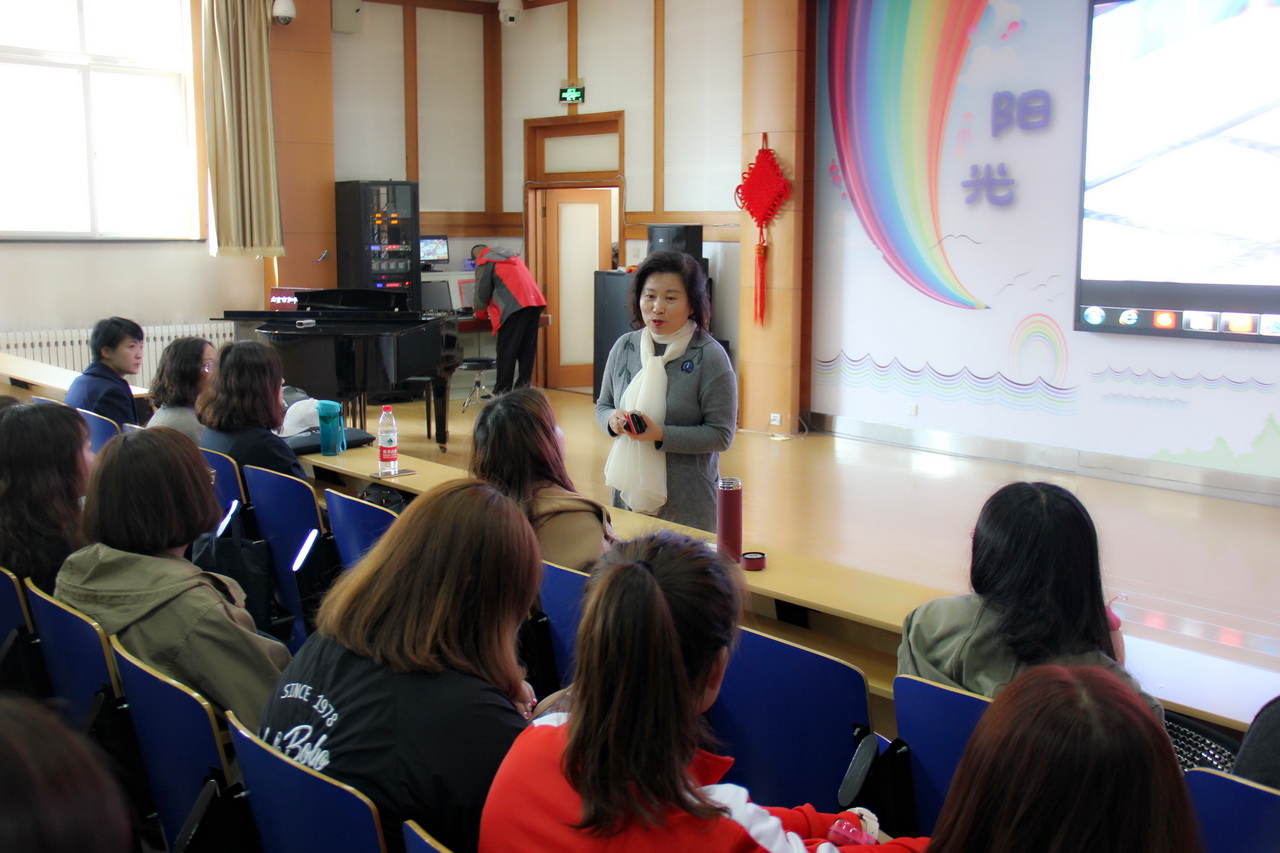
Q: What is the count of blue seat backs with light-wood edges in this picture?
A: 15